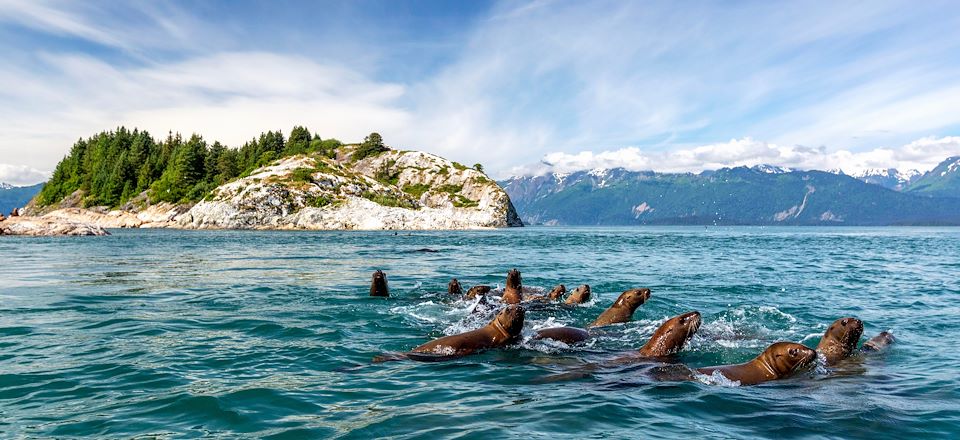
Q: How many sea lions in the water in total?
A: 12